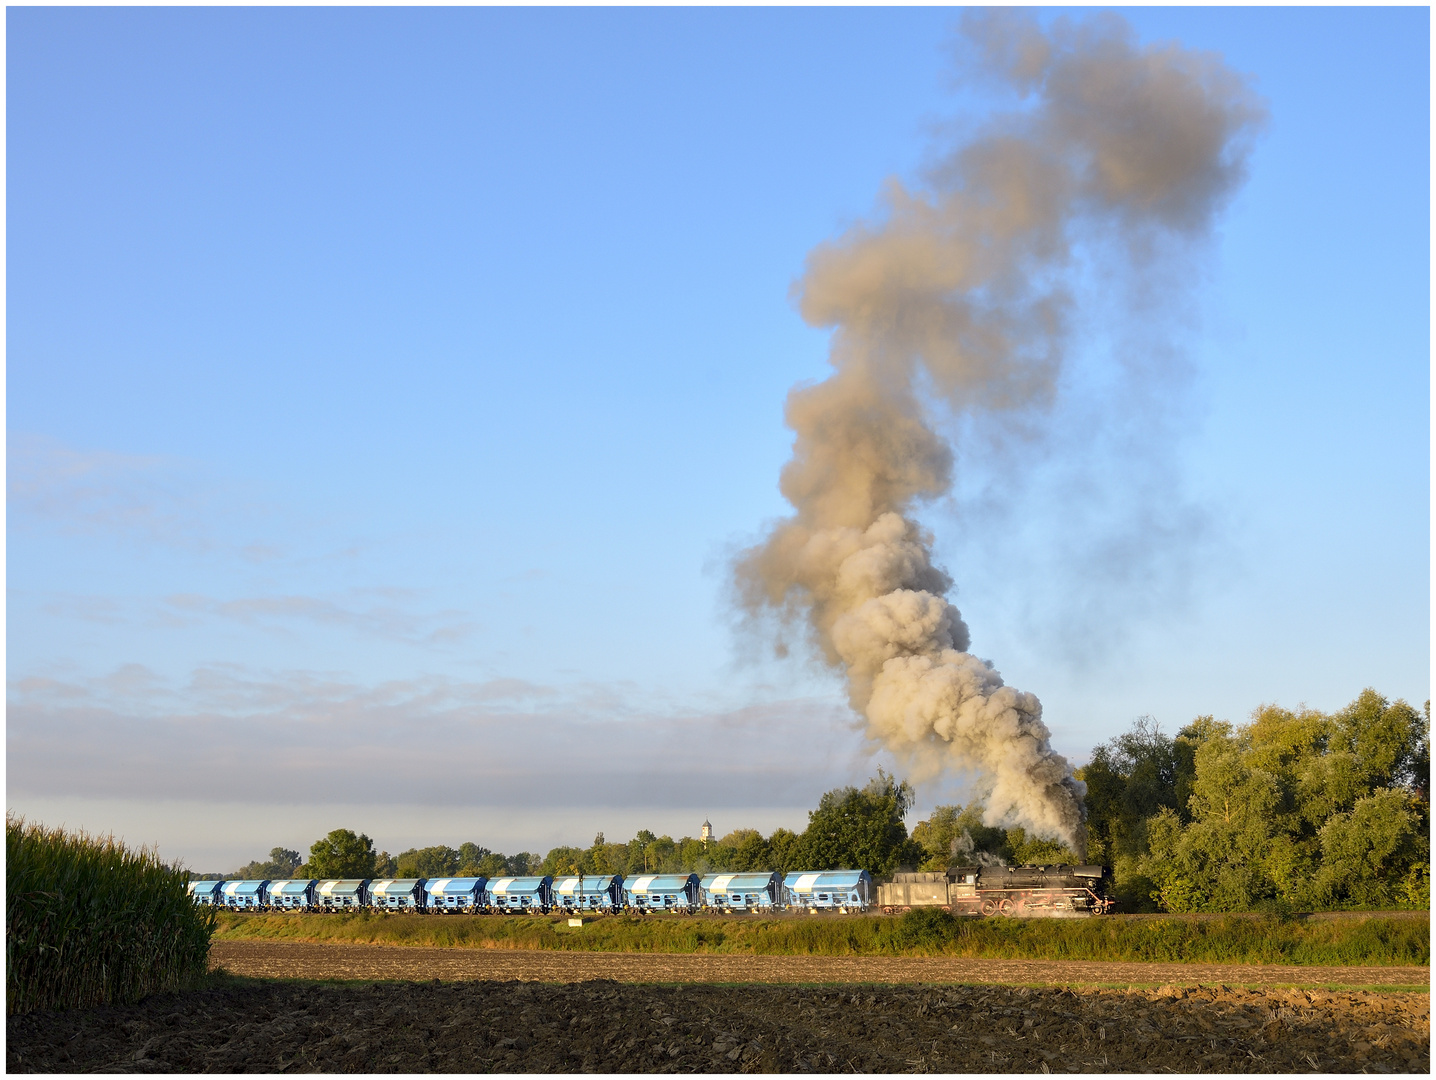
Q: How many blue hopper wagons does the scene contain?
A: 11